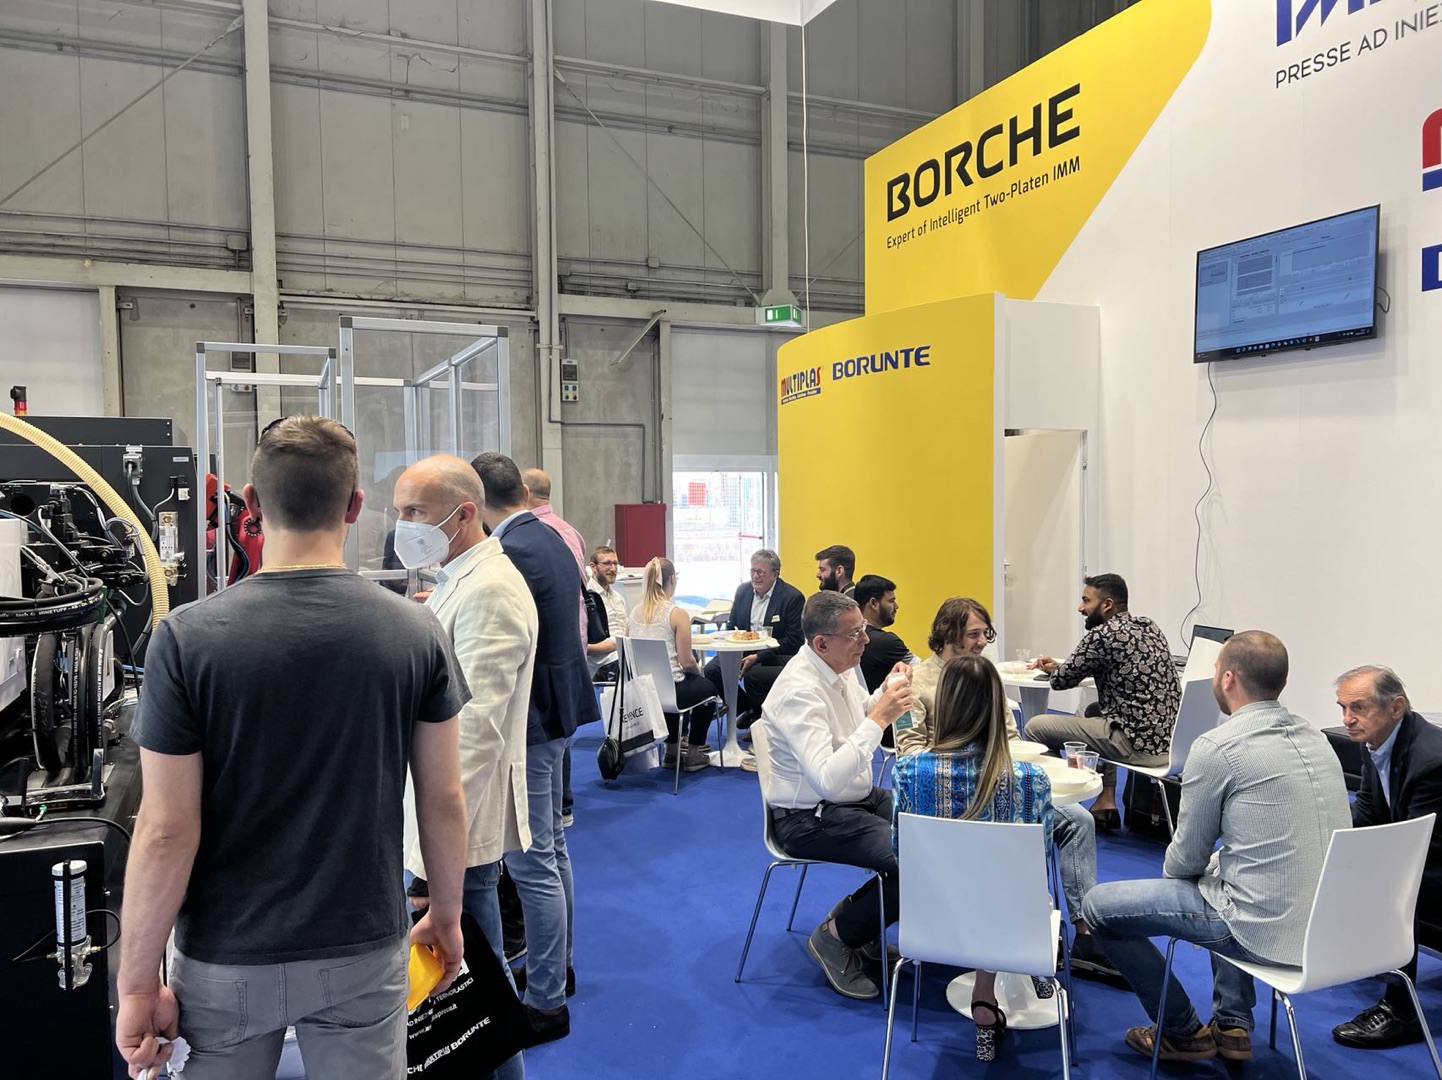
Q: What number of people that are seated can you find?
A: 11